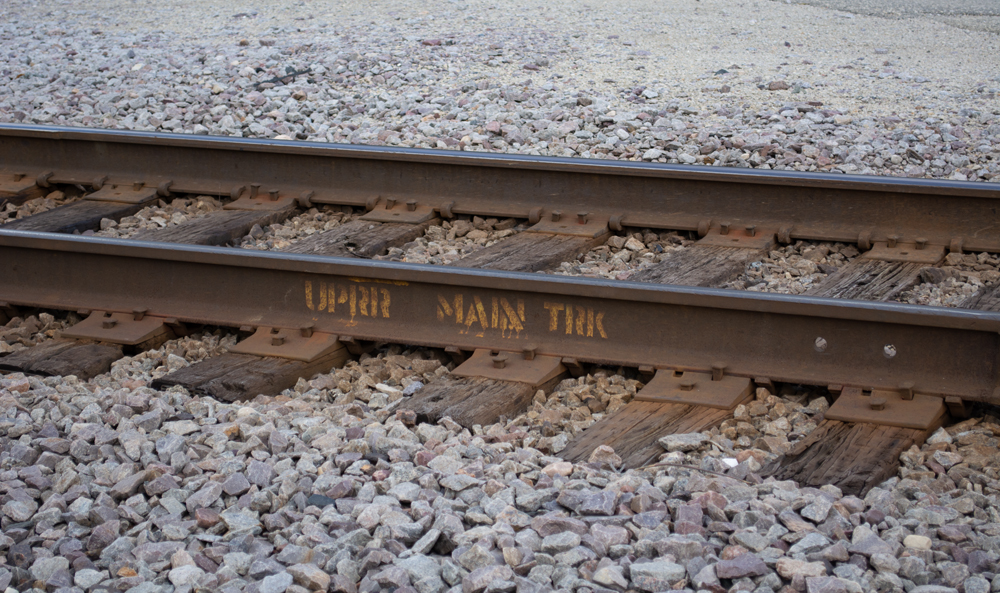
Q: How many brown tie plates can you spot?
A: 12